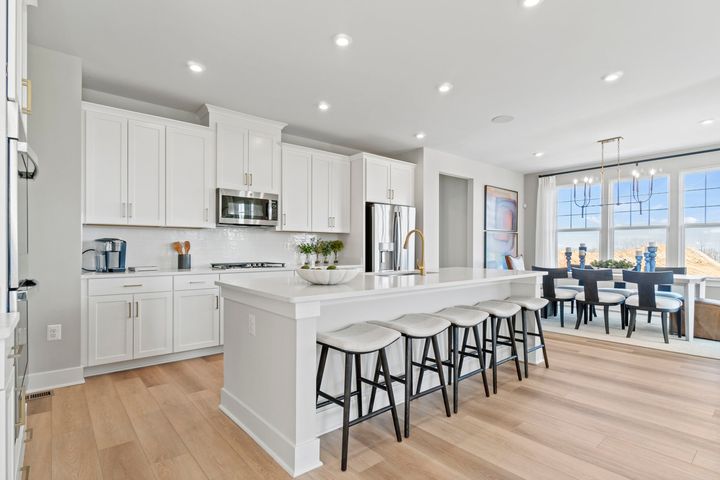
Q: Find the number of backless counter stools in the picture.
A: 5